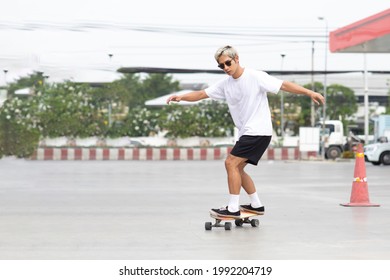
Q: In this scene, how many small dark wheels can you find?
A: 4